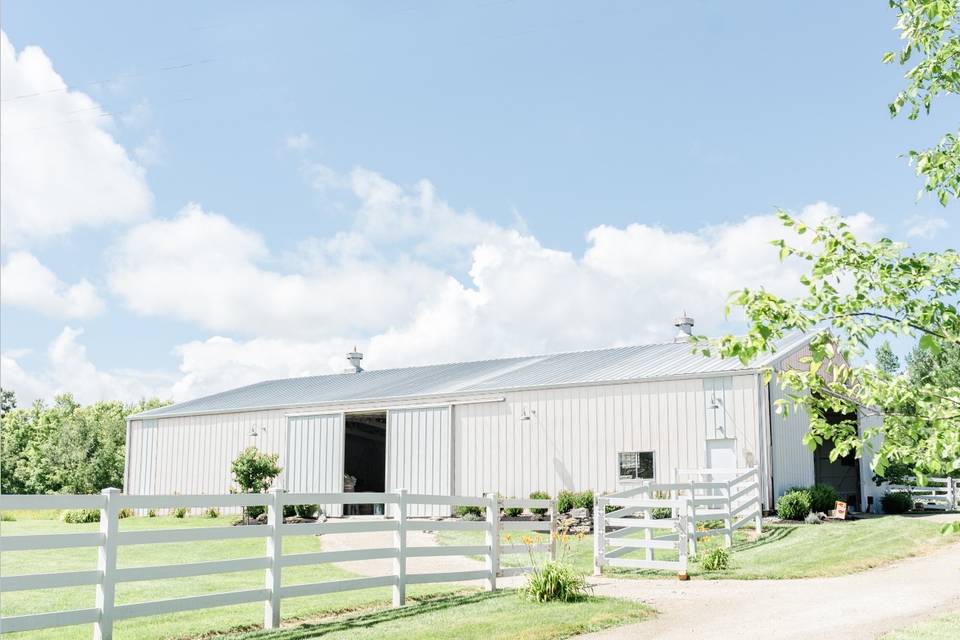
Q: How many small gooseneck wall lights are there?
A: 3